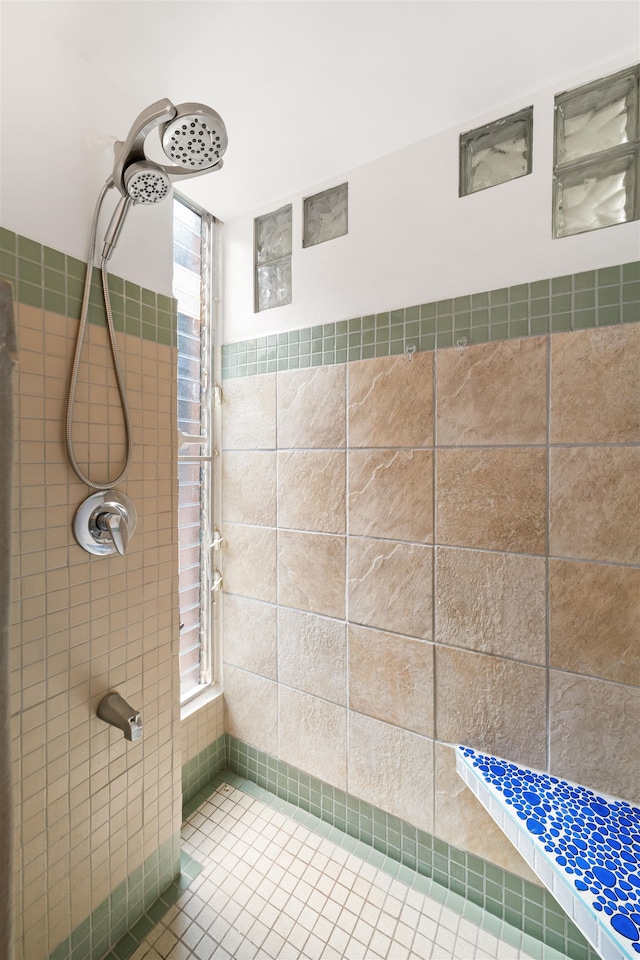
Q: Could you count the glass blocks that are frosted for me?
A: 6